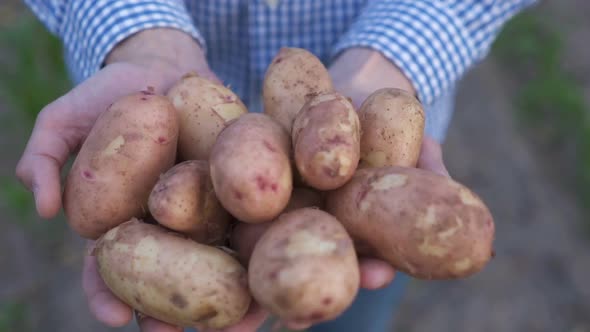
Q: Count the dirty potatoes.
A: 11